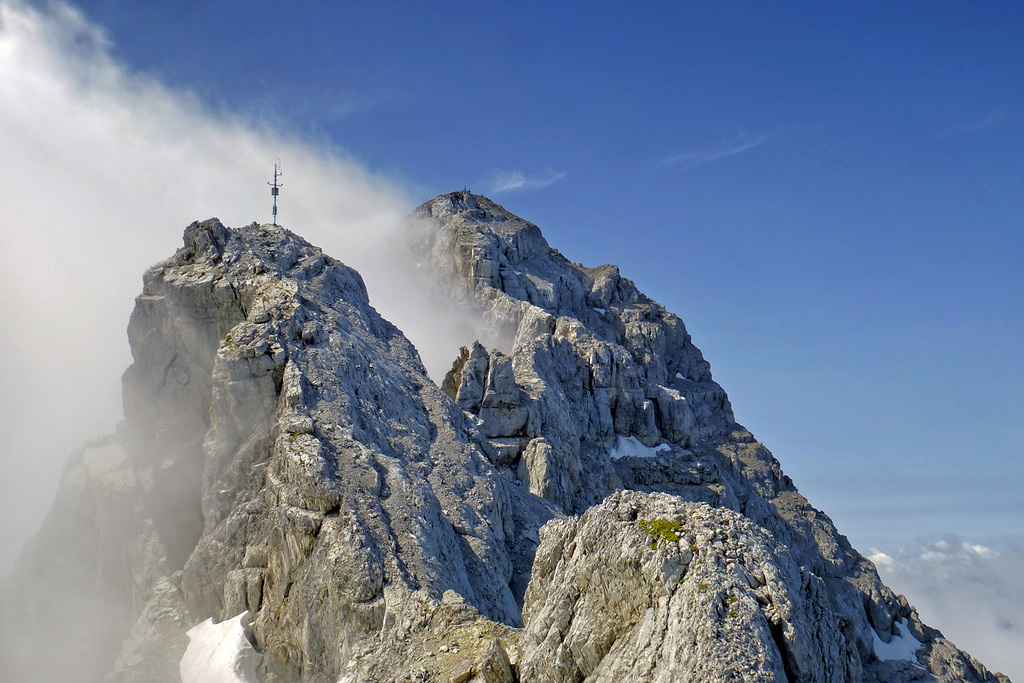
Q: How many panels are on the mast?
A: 2